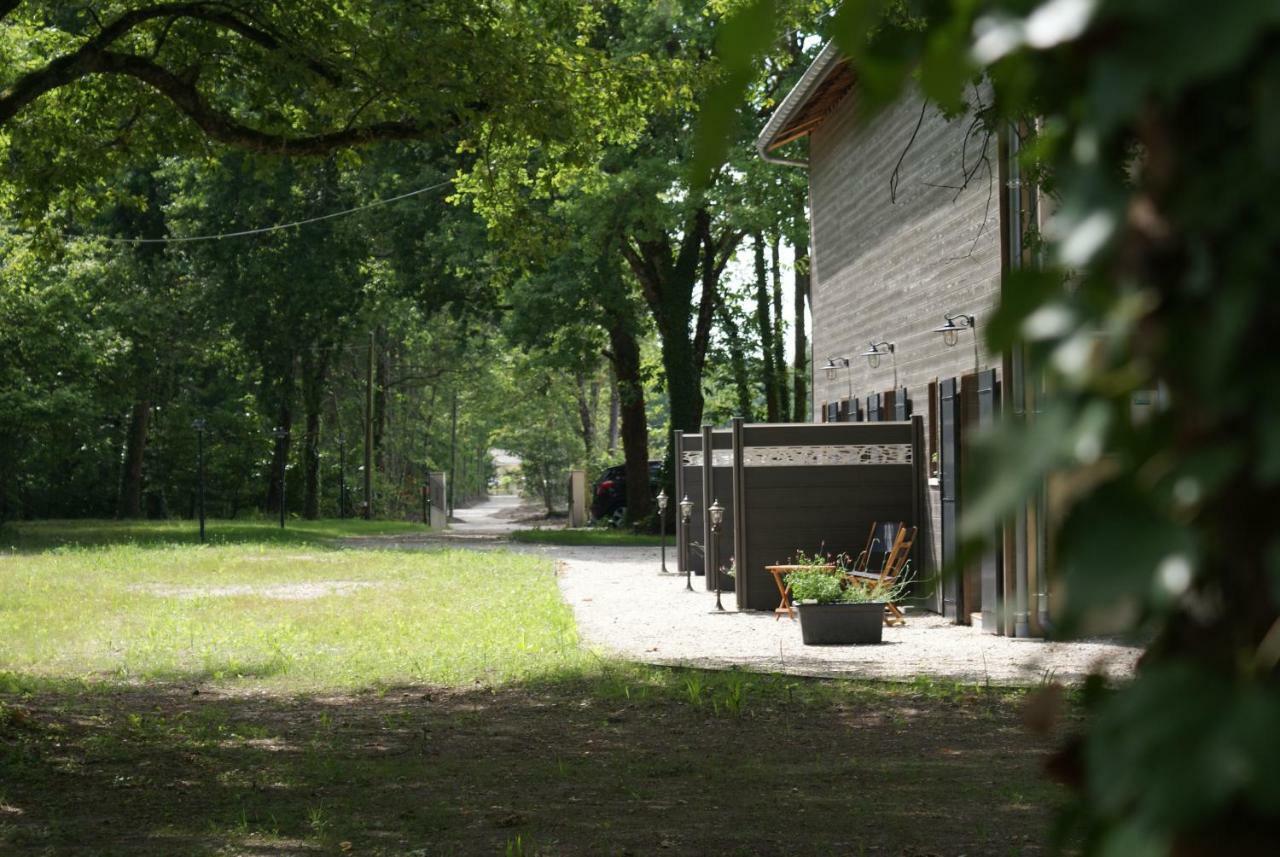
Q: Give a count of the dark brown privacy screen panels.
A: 3